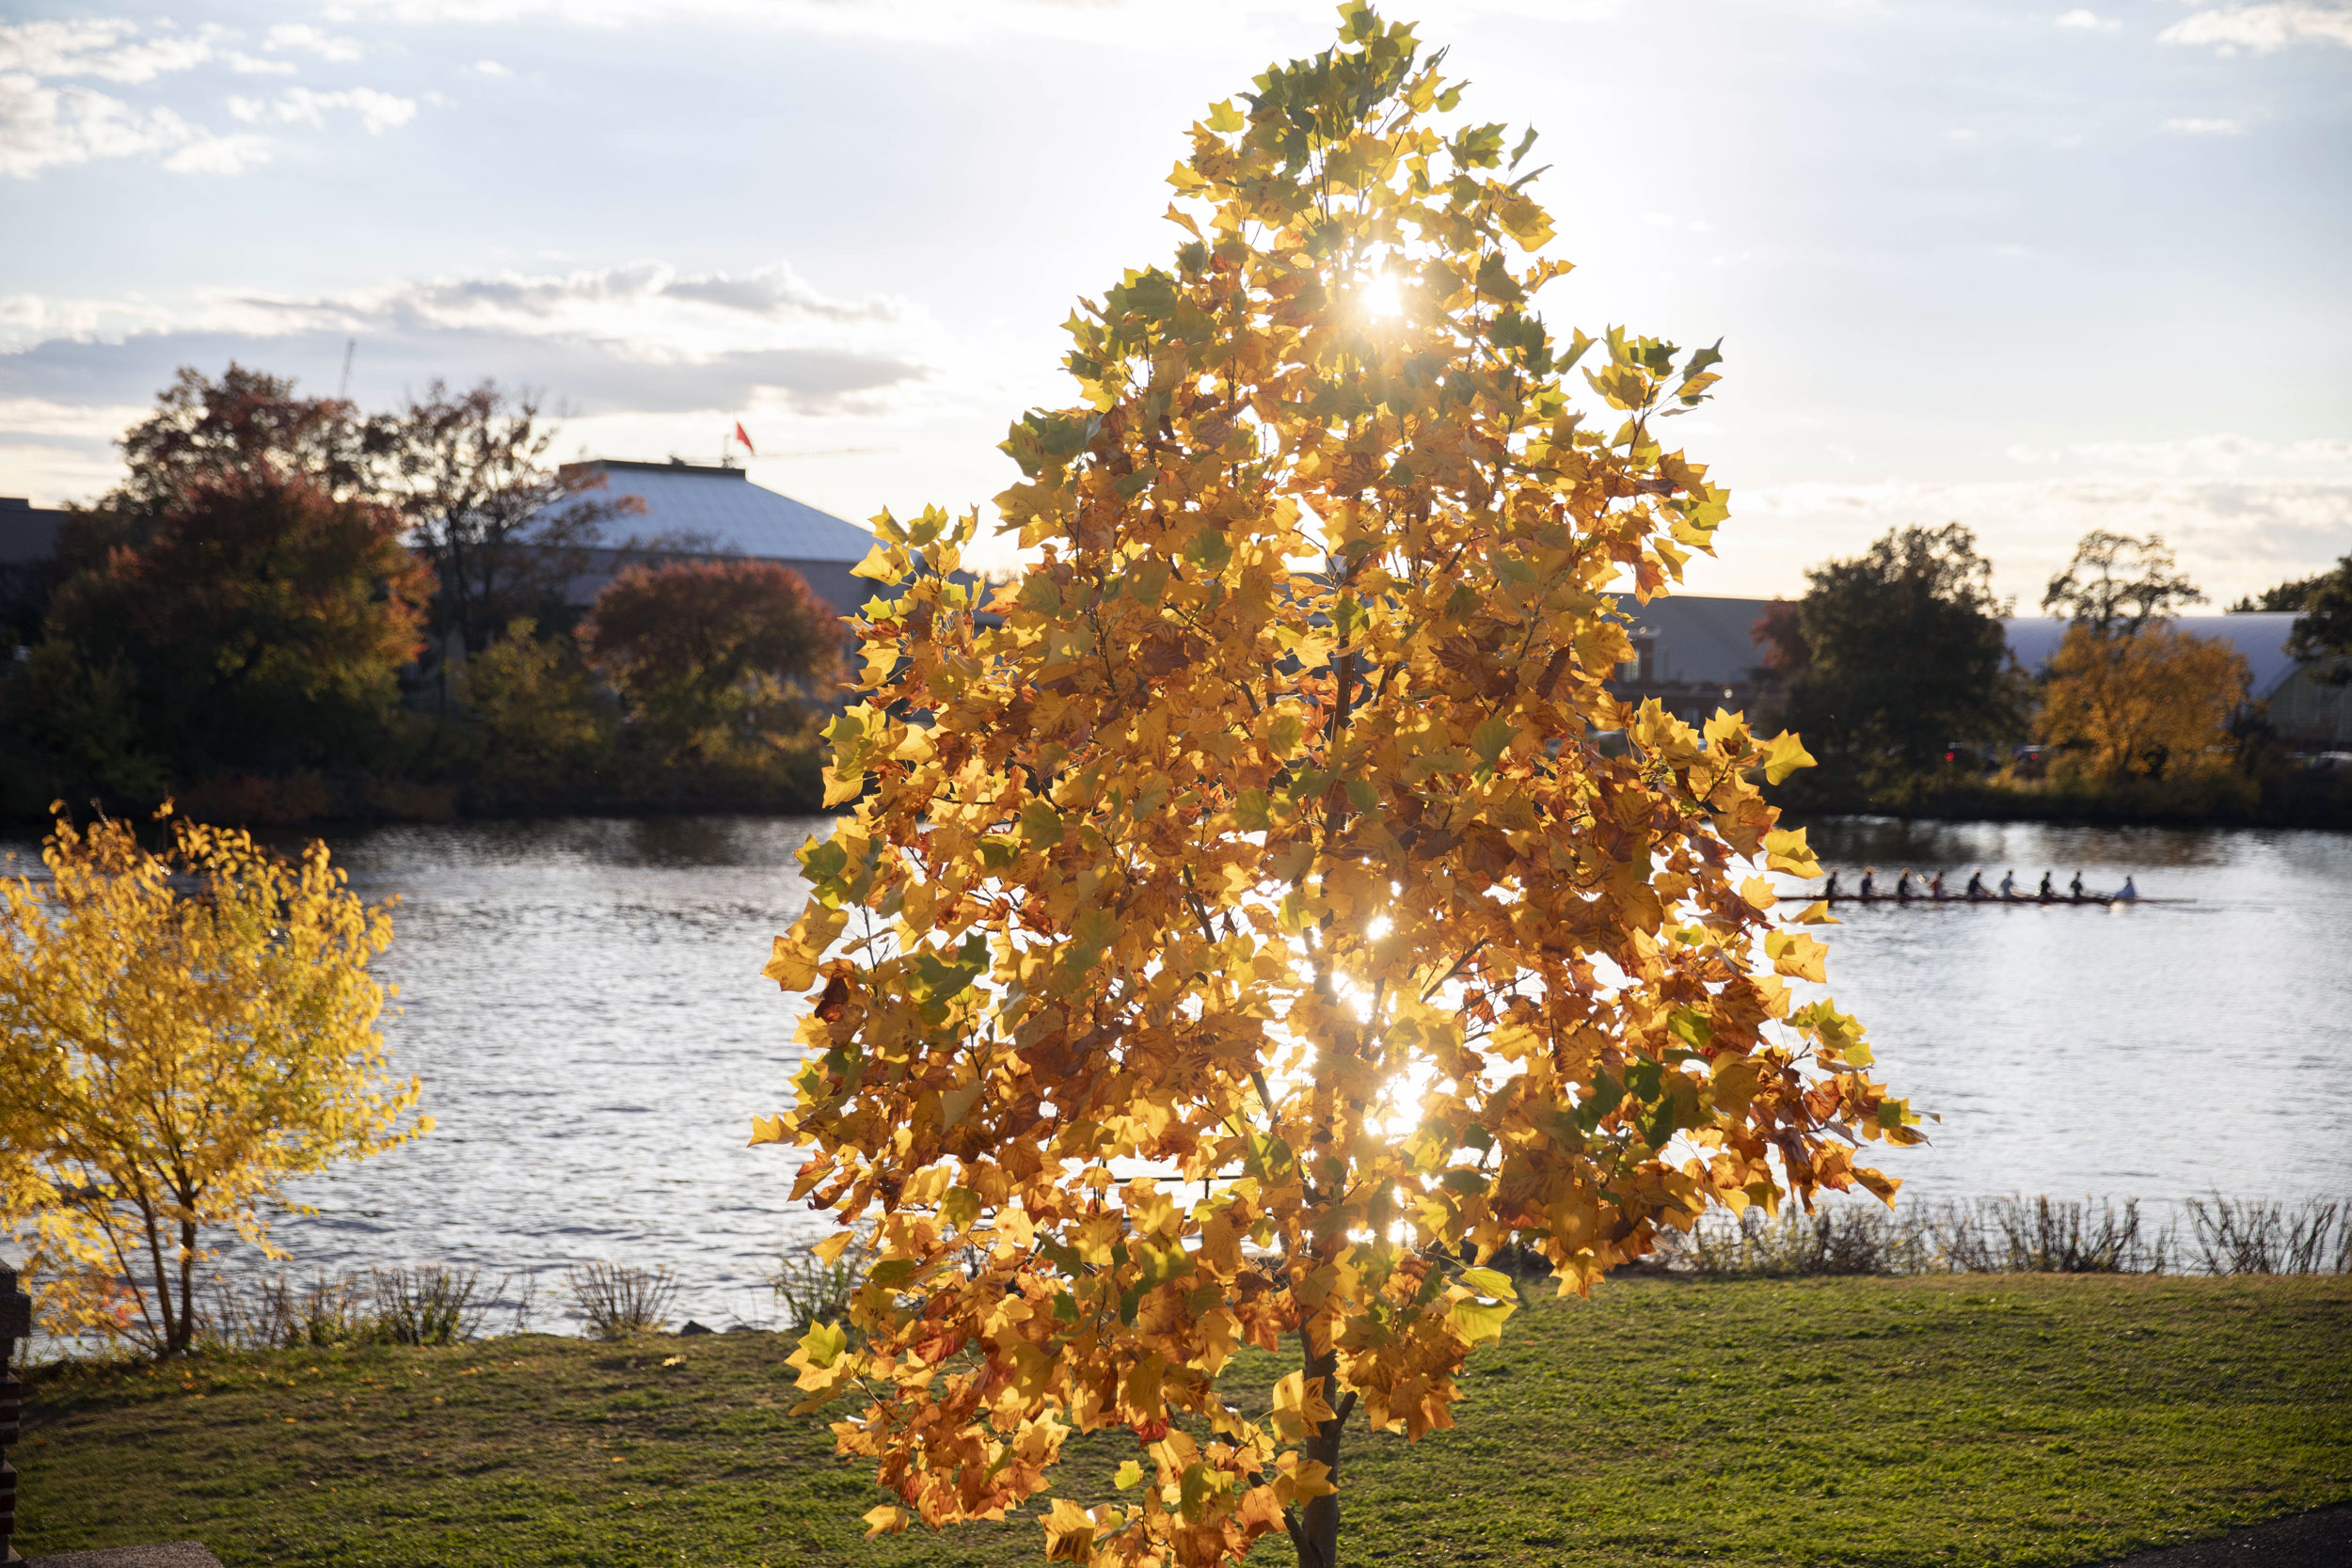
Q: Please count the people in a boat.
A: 9